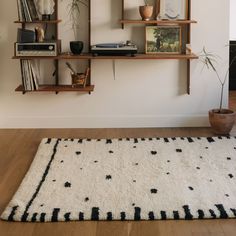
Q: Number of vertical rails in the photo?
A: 5